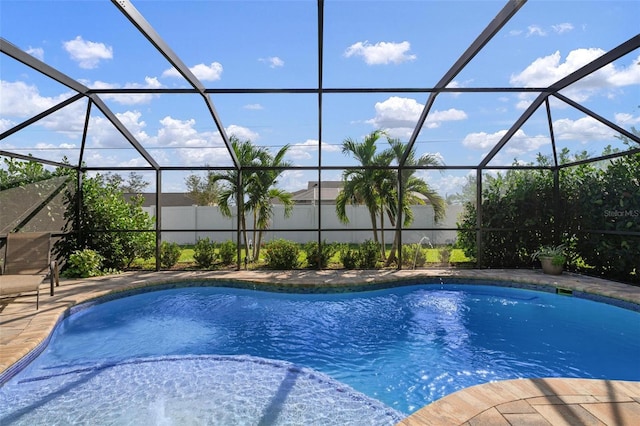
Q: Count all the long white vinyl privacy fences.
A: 1